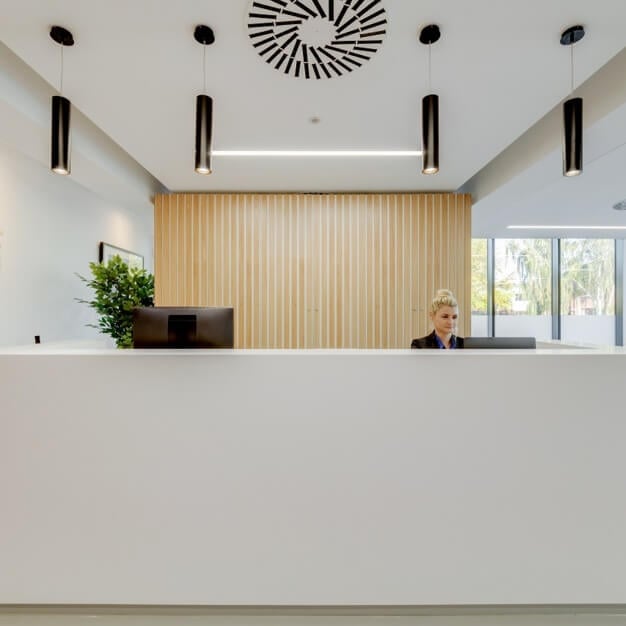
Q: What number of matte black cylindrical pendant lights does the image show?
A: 4